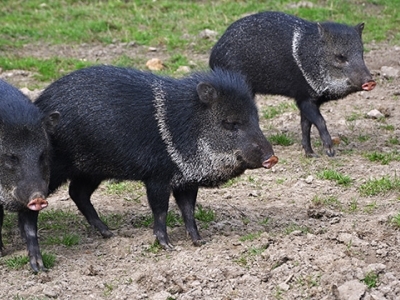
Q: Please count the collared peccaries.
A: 3